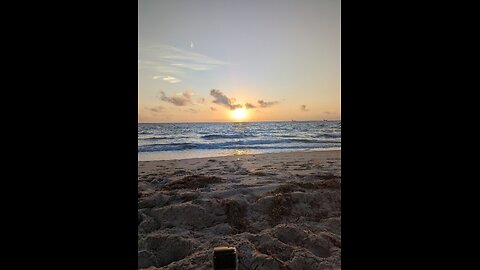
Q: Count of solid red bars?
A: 0